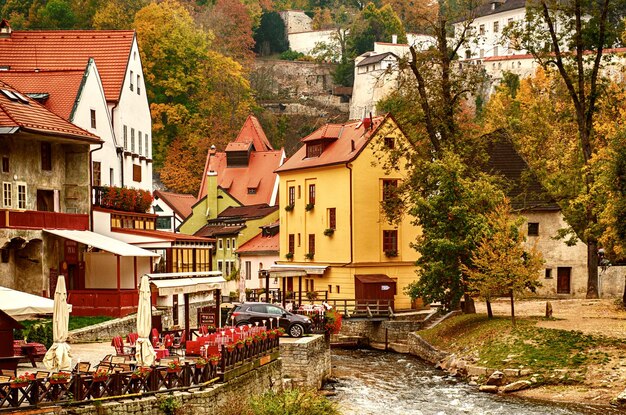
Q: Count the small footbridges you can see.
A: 1